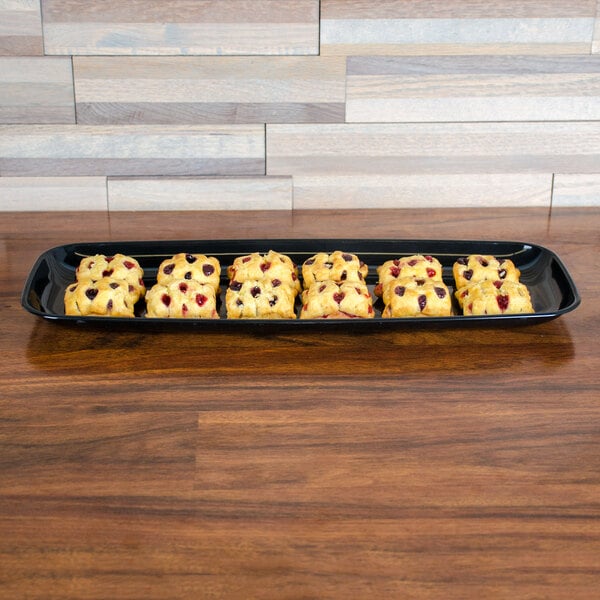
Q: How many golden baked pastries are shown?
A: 12